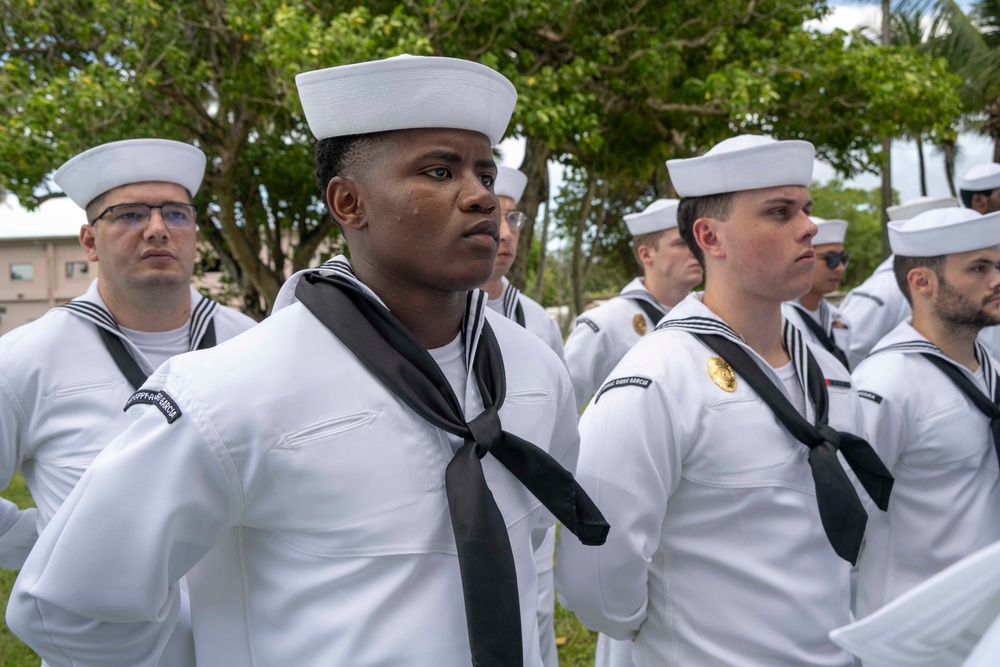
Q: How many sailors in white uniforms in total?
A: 9